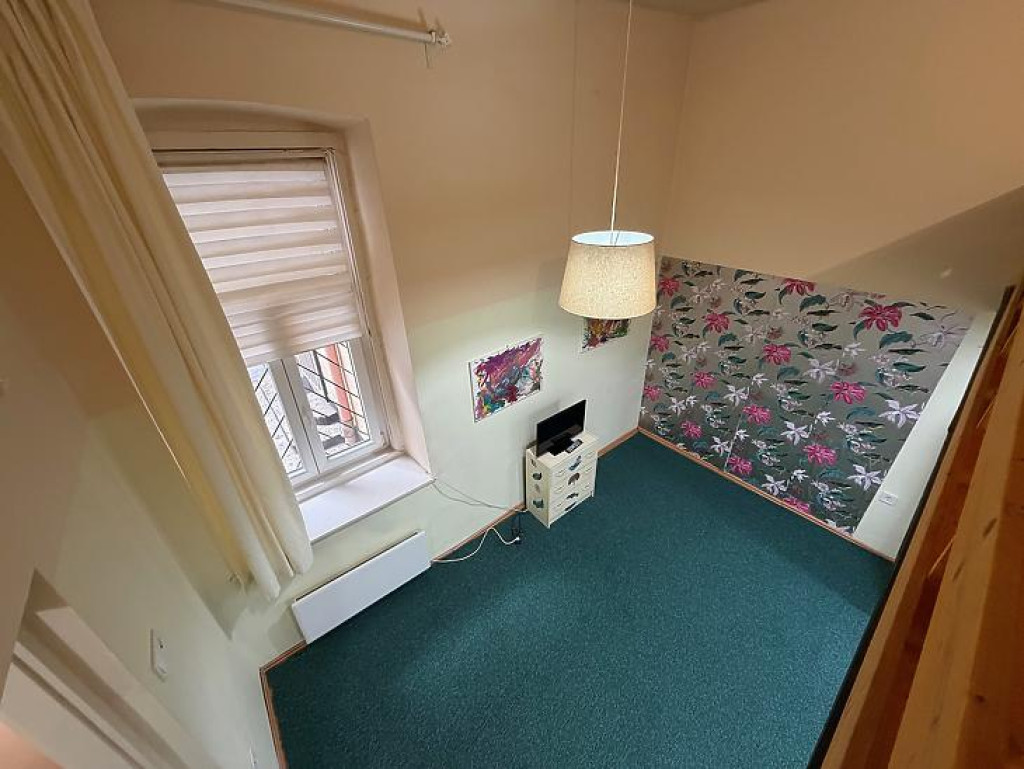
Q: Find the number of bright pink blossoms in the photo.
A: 14